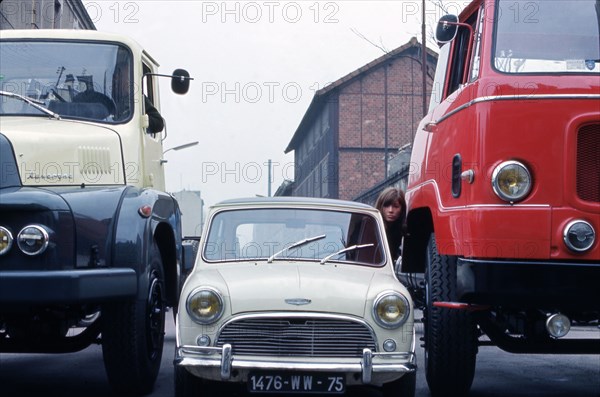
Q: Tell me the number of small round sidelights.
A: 2